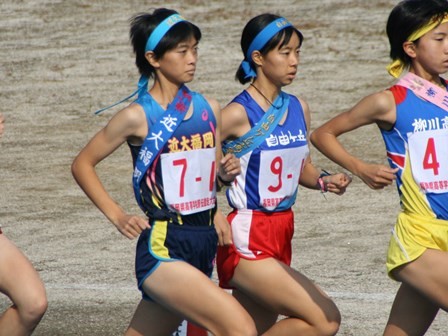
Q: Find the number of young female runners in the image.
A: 3